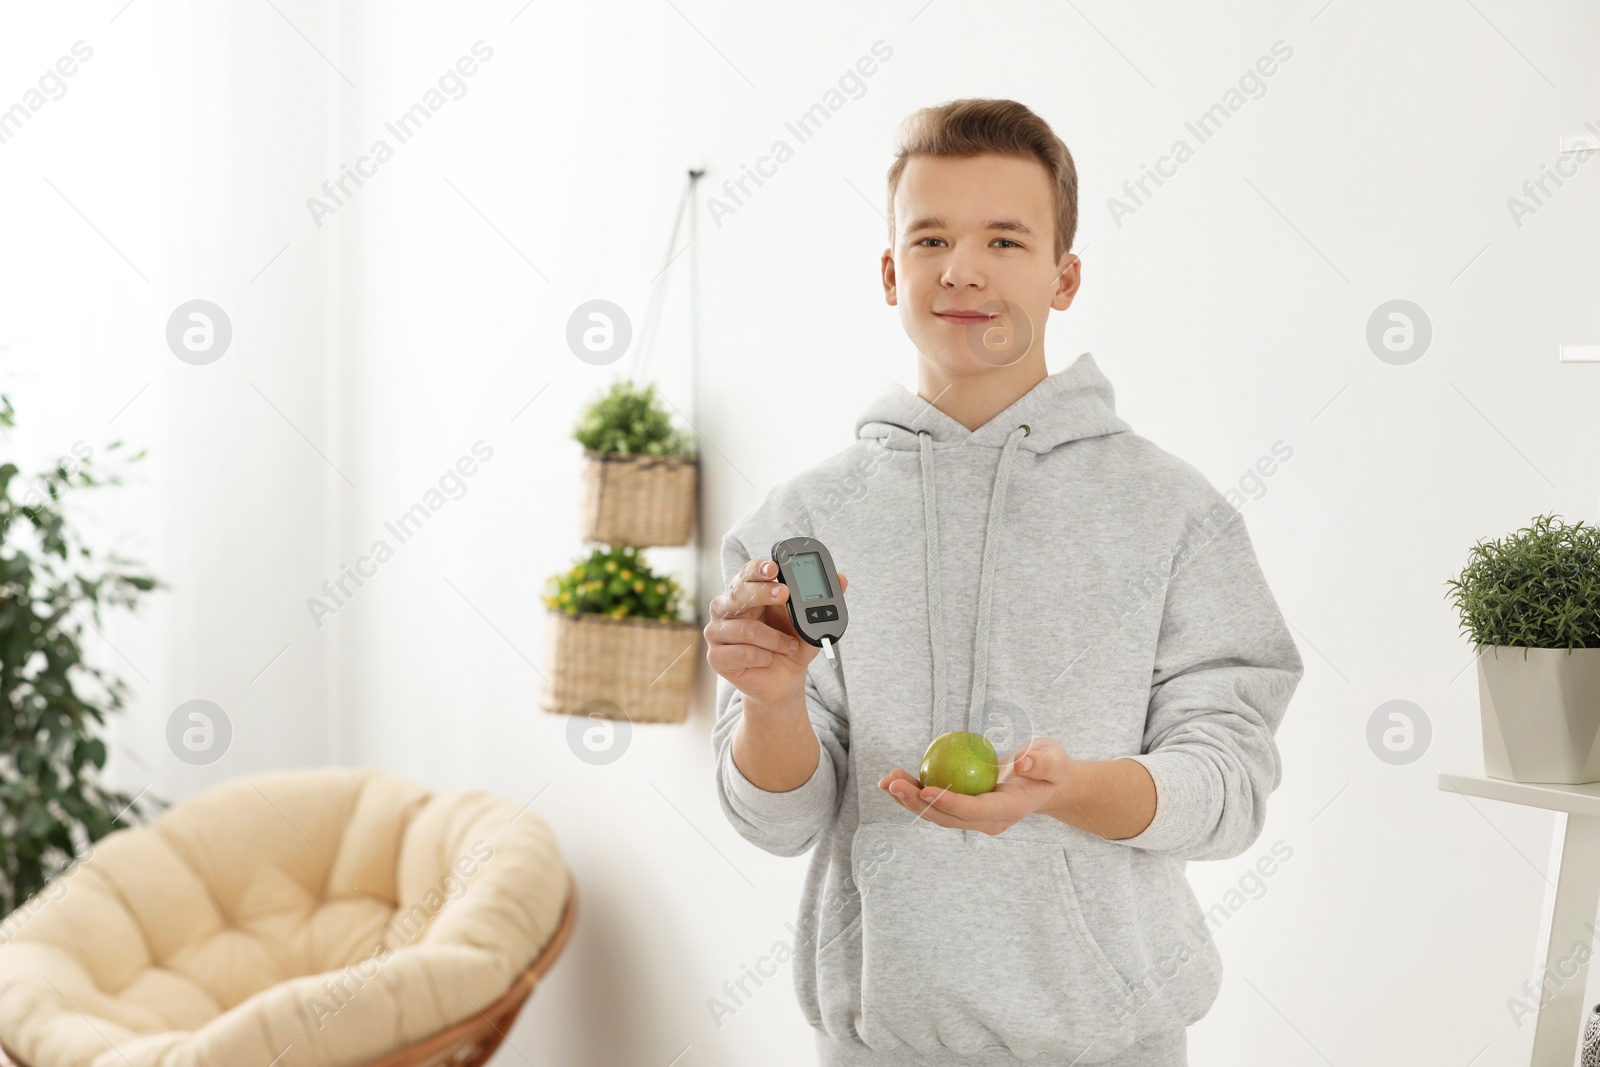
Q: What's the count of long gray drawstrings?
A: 2